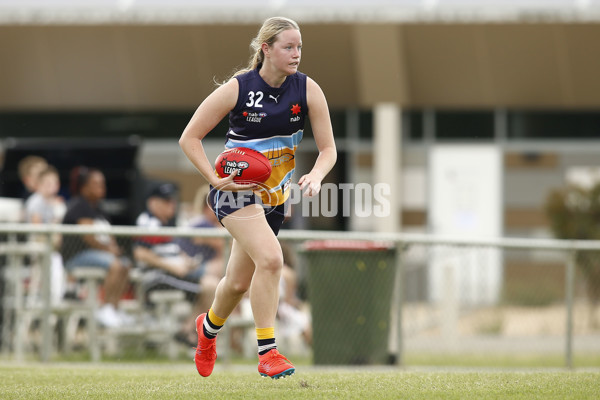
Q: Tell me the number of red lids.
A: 1